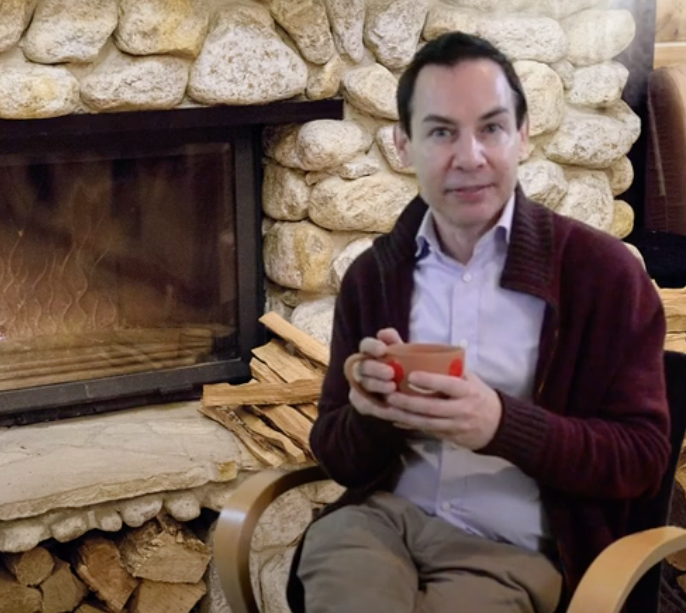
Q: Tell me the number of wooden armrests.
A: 2